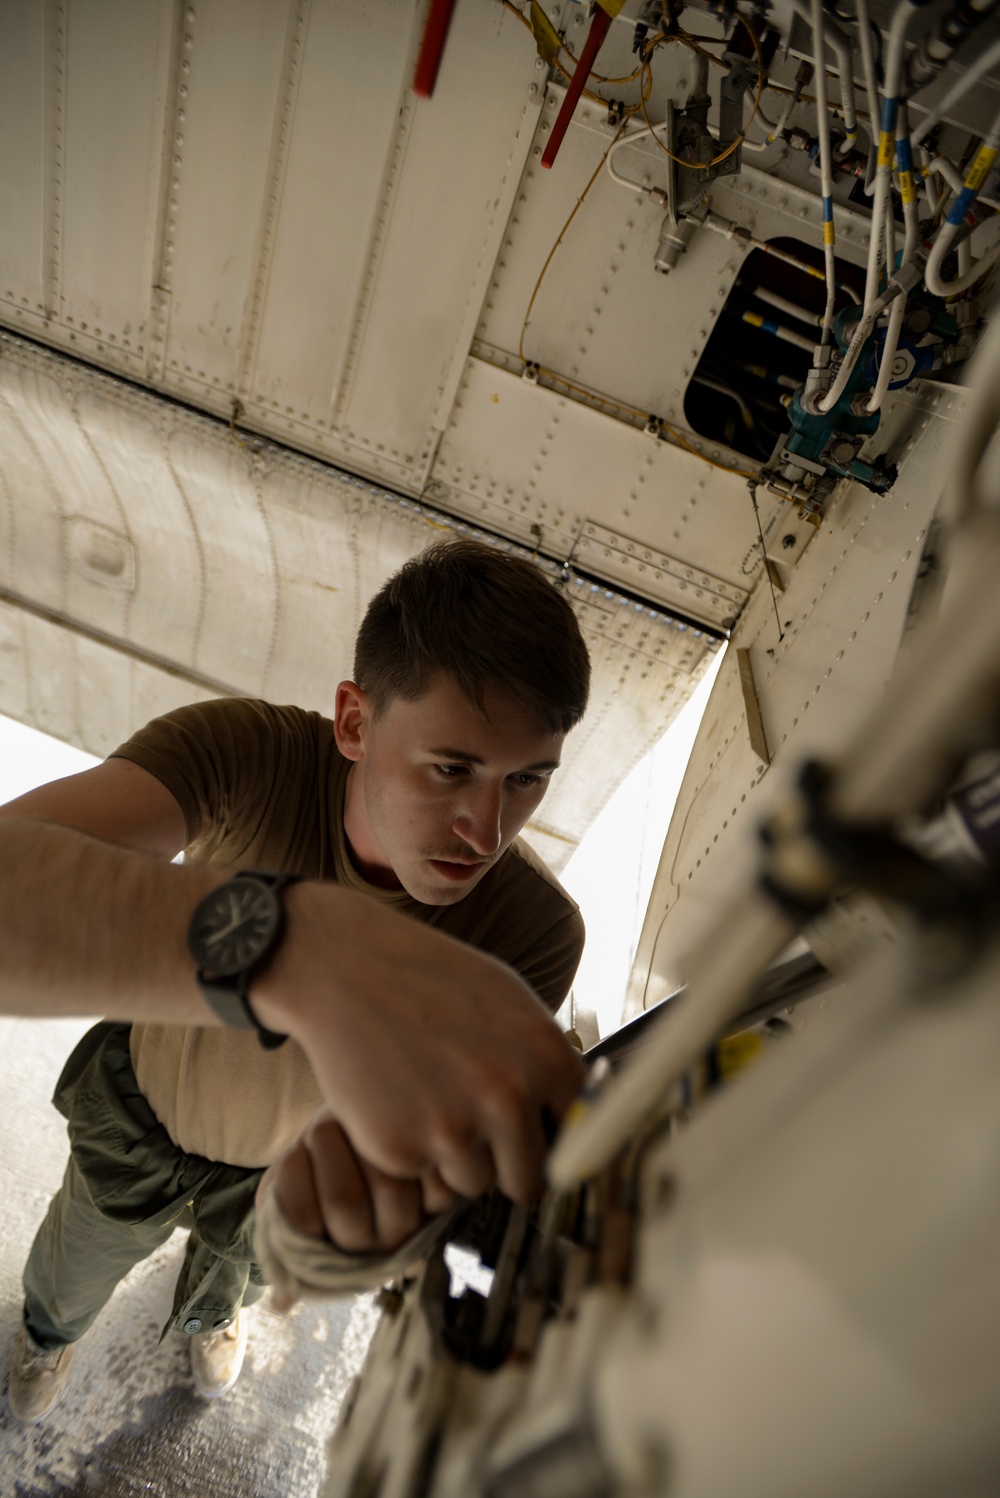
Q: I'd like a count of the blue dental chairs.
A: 0